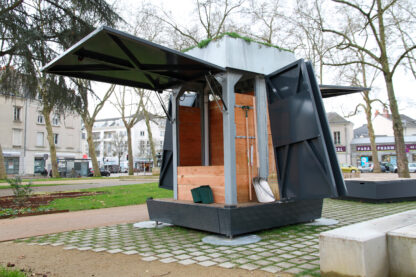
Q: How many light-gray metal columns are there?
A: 4